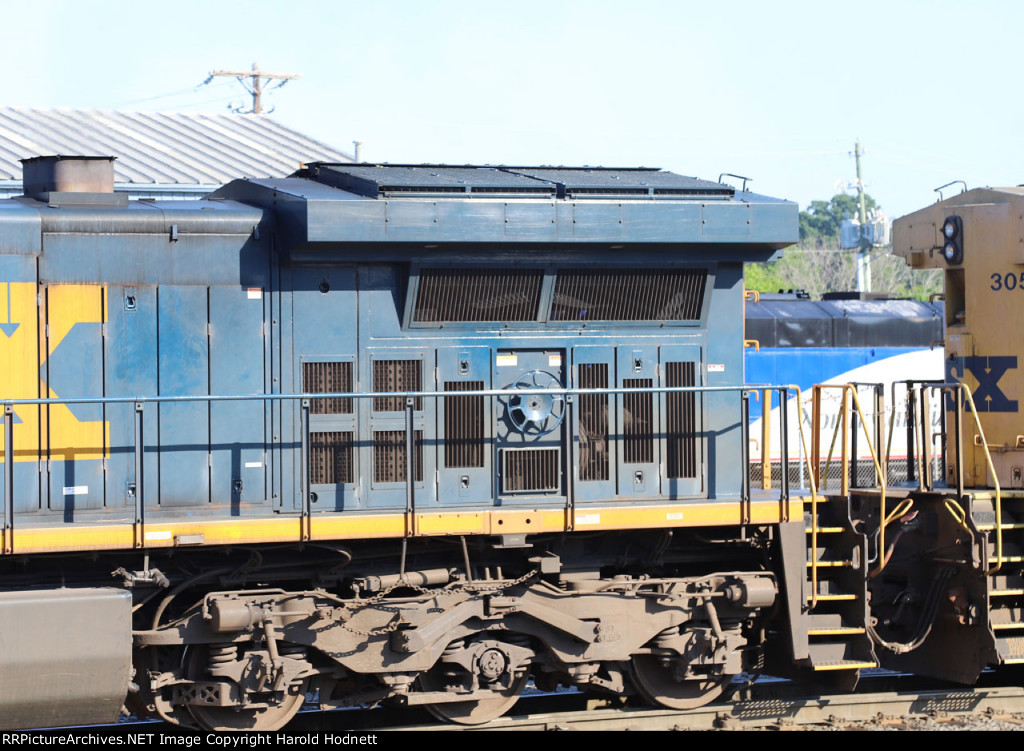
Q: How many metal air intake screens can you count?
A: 11